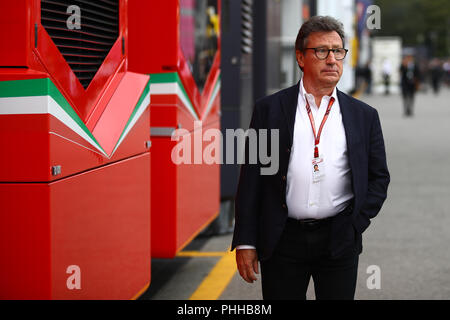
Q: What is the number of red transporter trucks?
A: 2